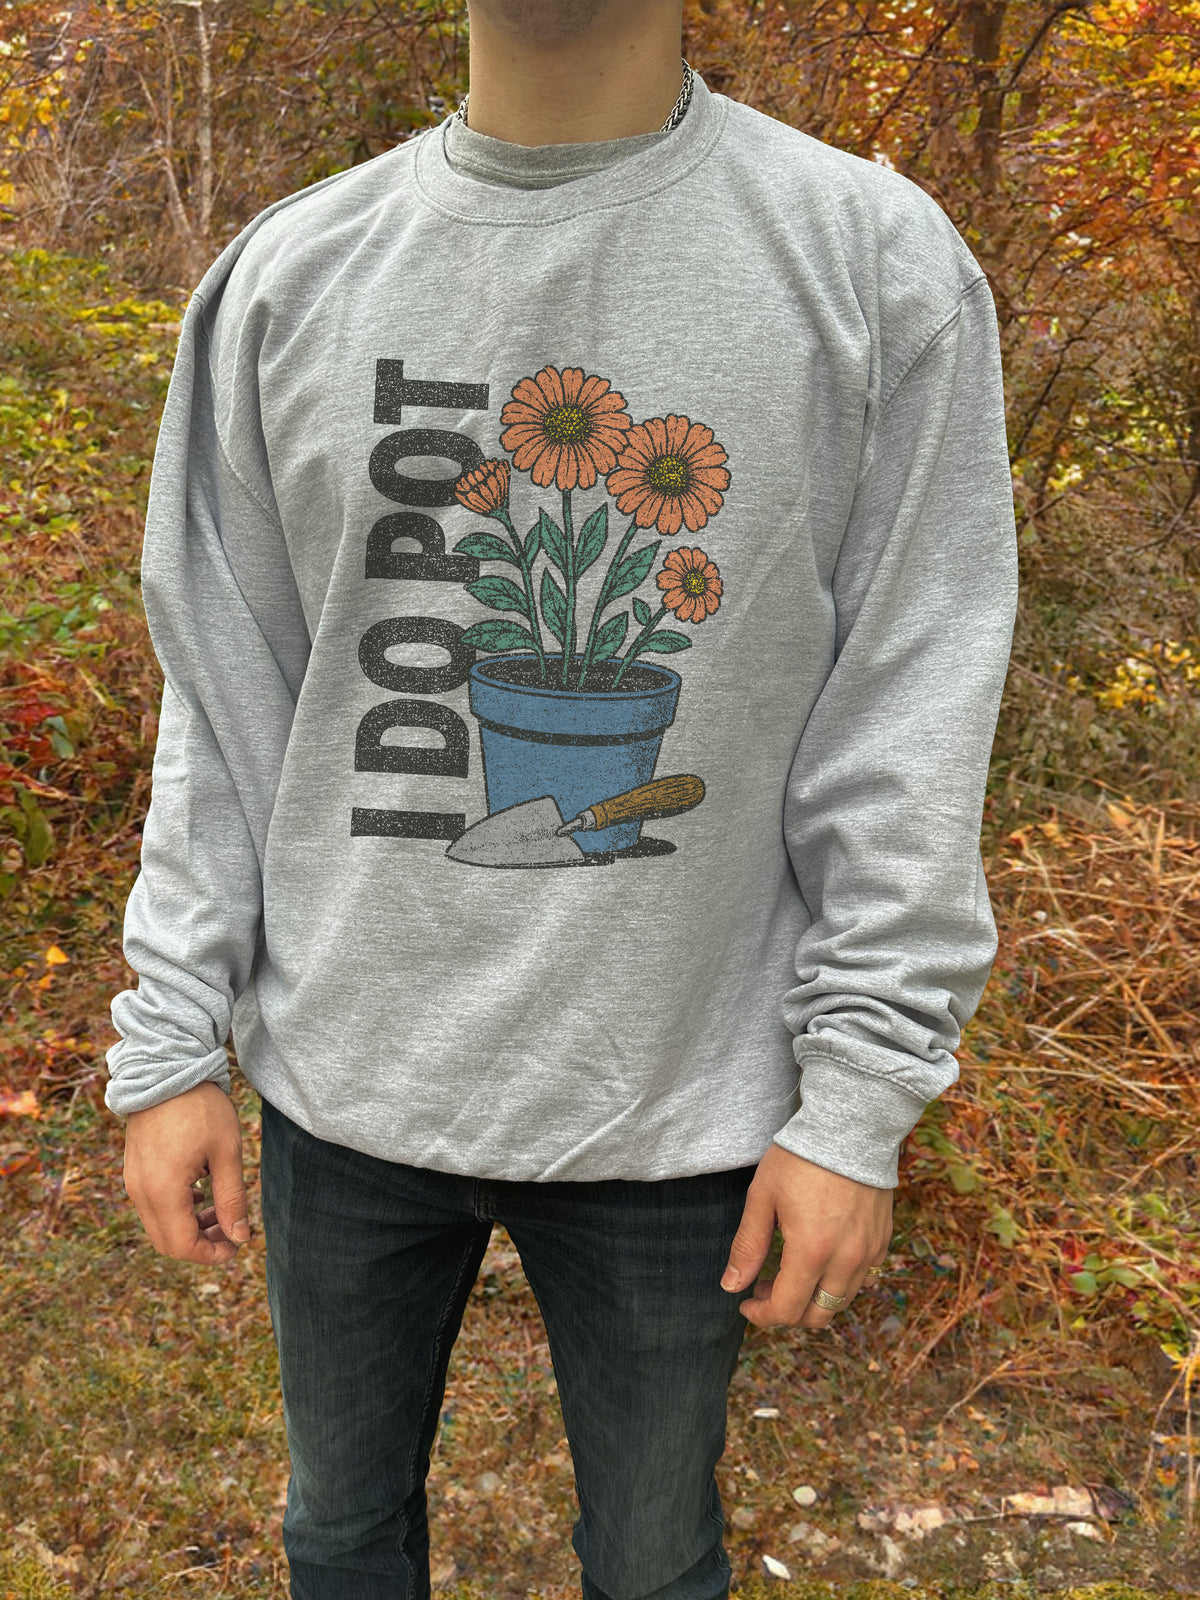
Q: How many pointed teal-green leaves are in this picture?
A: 11